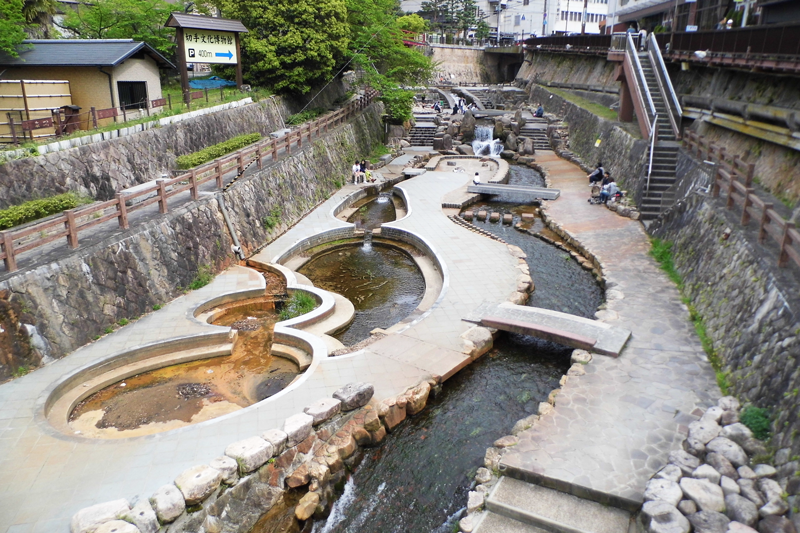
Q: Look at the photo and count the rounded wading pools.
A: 4